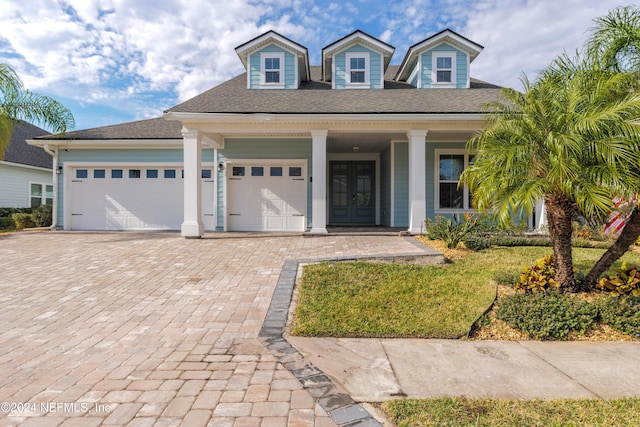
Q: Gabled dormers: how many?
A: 3